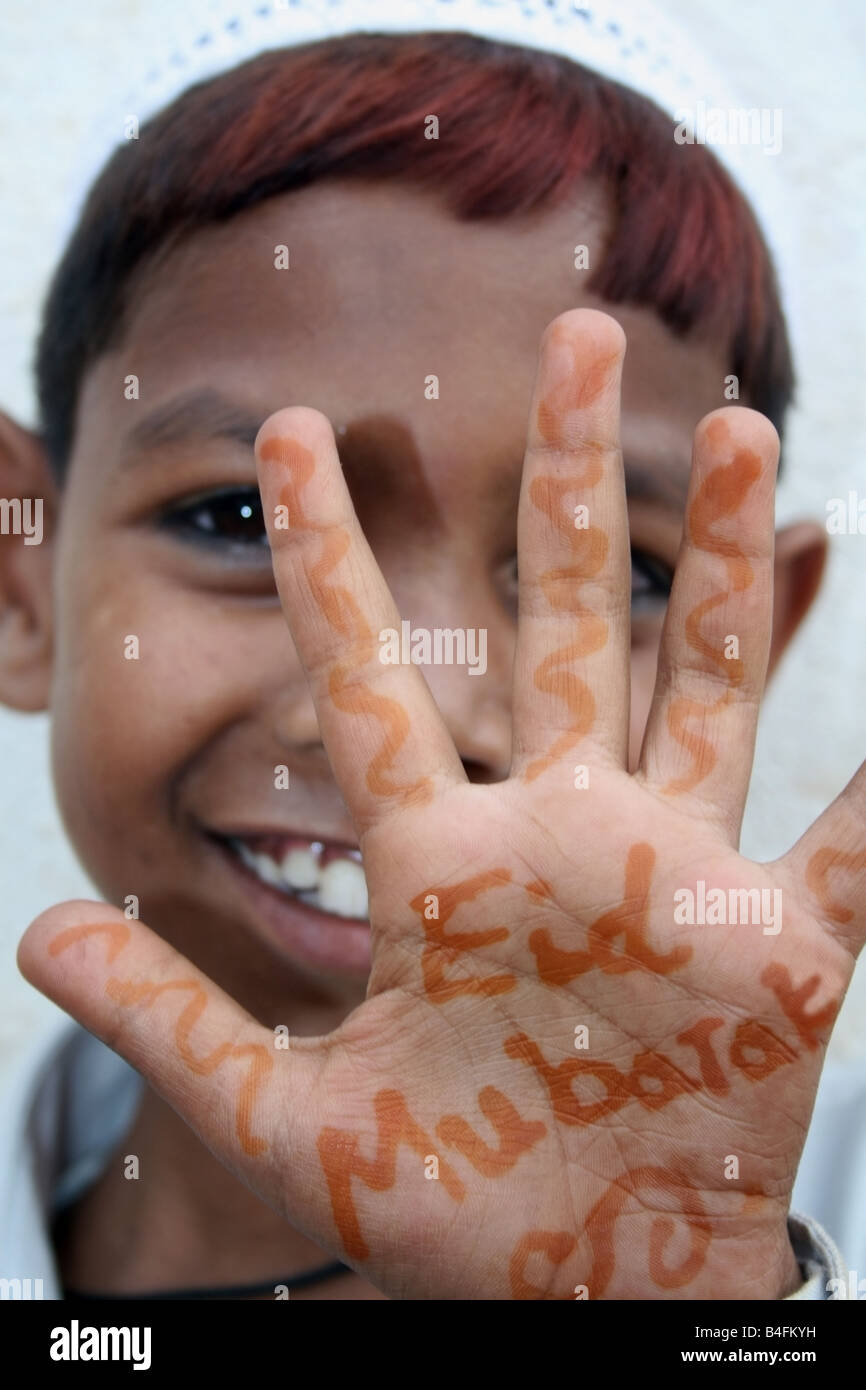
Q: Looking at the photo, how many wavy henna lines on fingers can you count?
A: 5